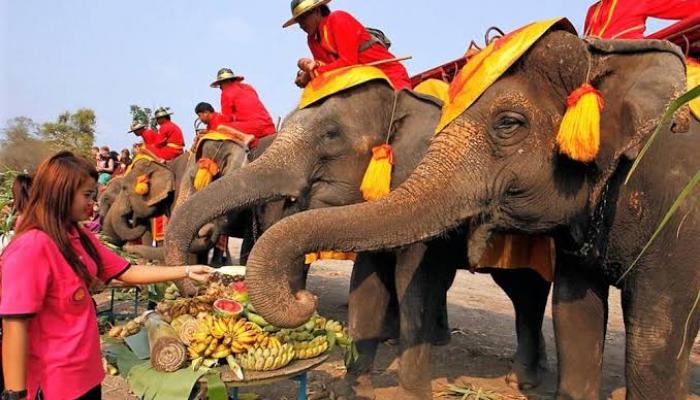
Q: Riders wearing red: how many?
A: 6